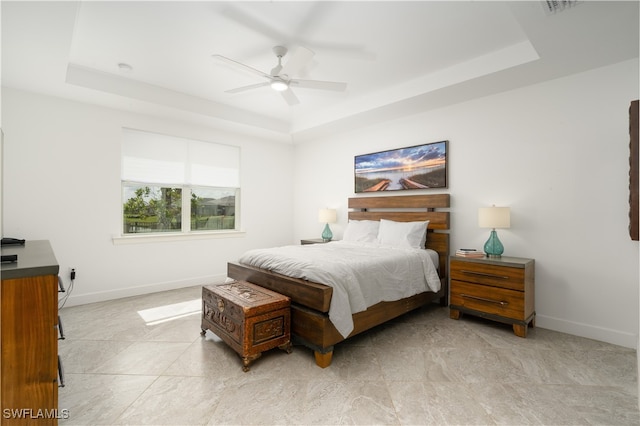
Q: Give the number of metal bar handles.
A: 5